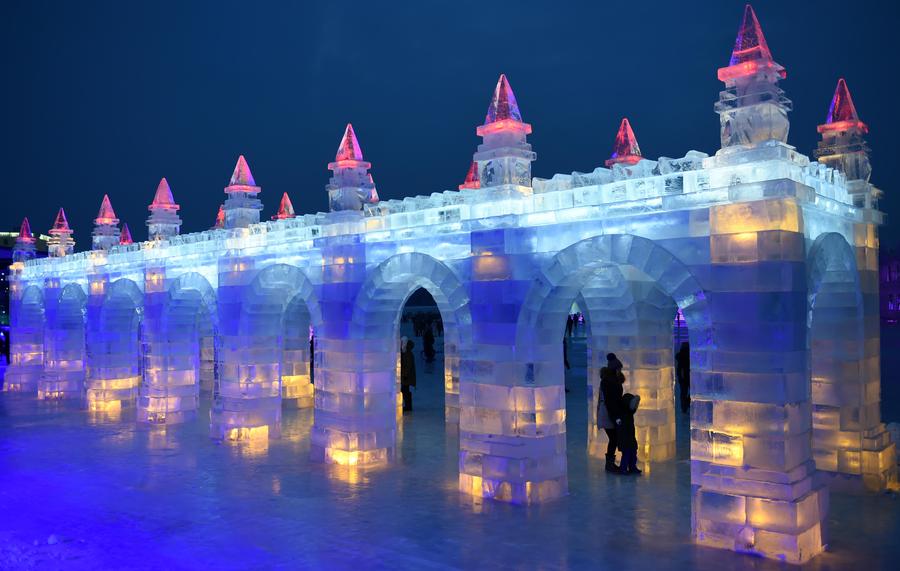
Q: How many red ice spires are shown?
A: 15